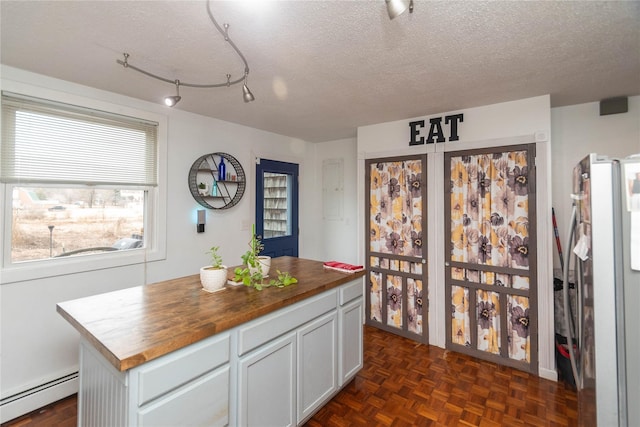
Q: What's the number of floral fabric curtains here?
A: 2